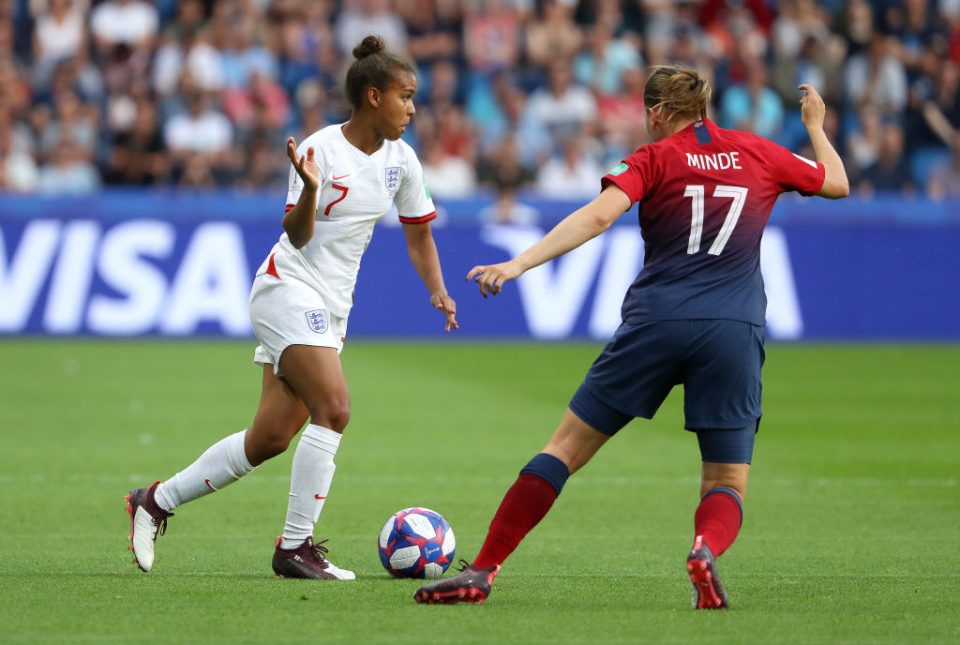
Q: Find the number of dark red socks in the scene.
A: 2